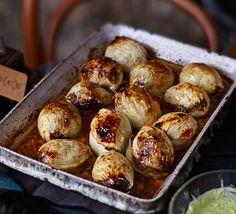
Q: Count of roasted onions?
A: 13